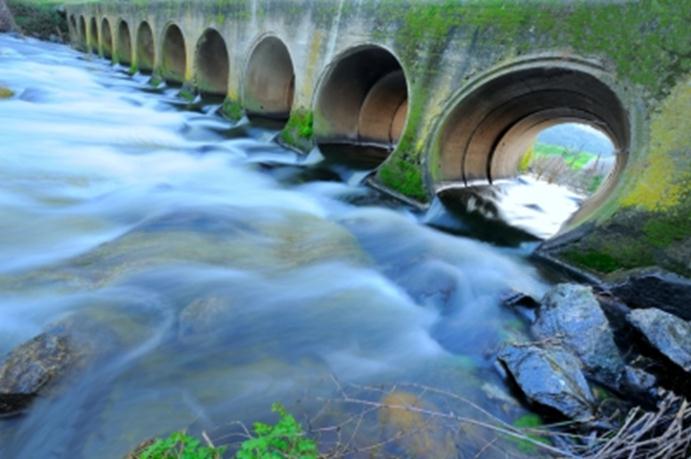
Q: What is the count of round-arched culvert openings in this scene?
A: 11